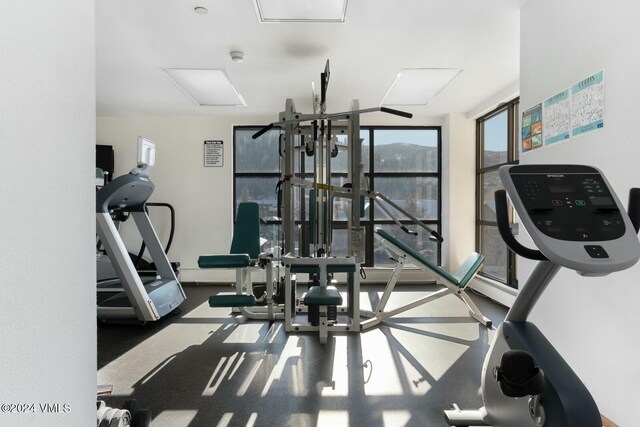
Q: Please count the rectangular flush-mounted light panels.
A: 3